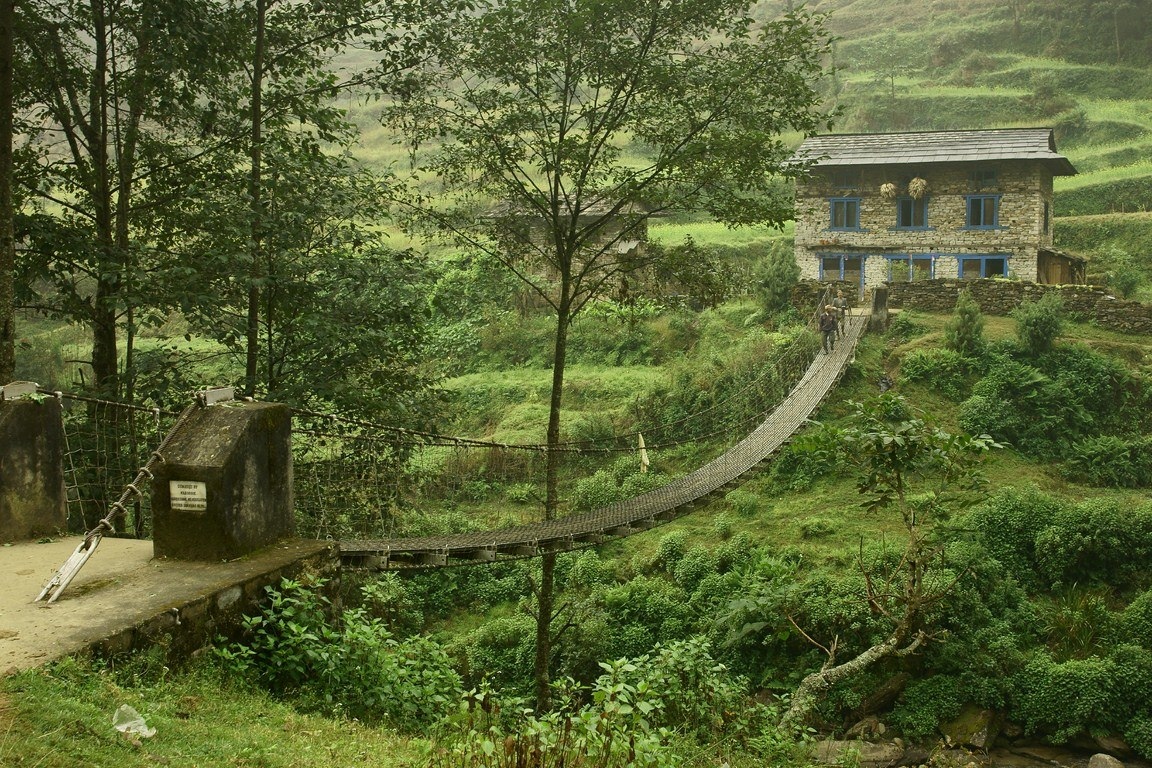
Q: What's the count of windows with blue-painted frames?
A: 6